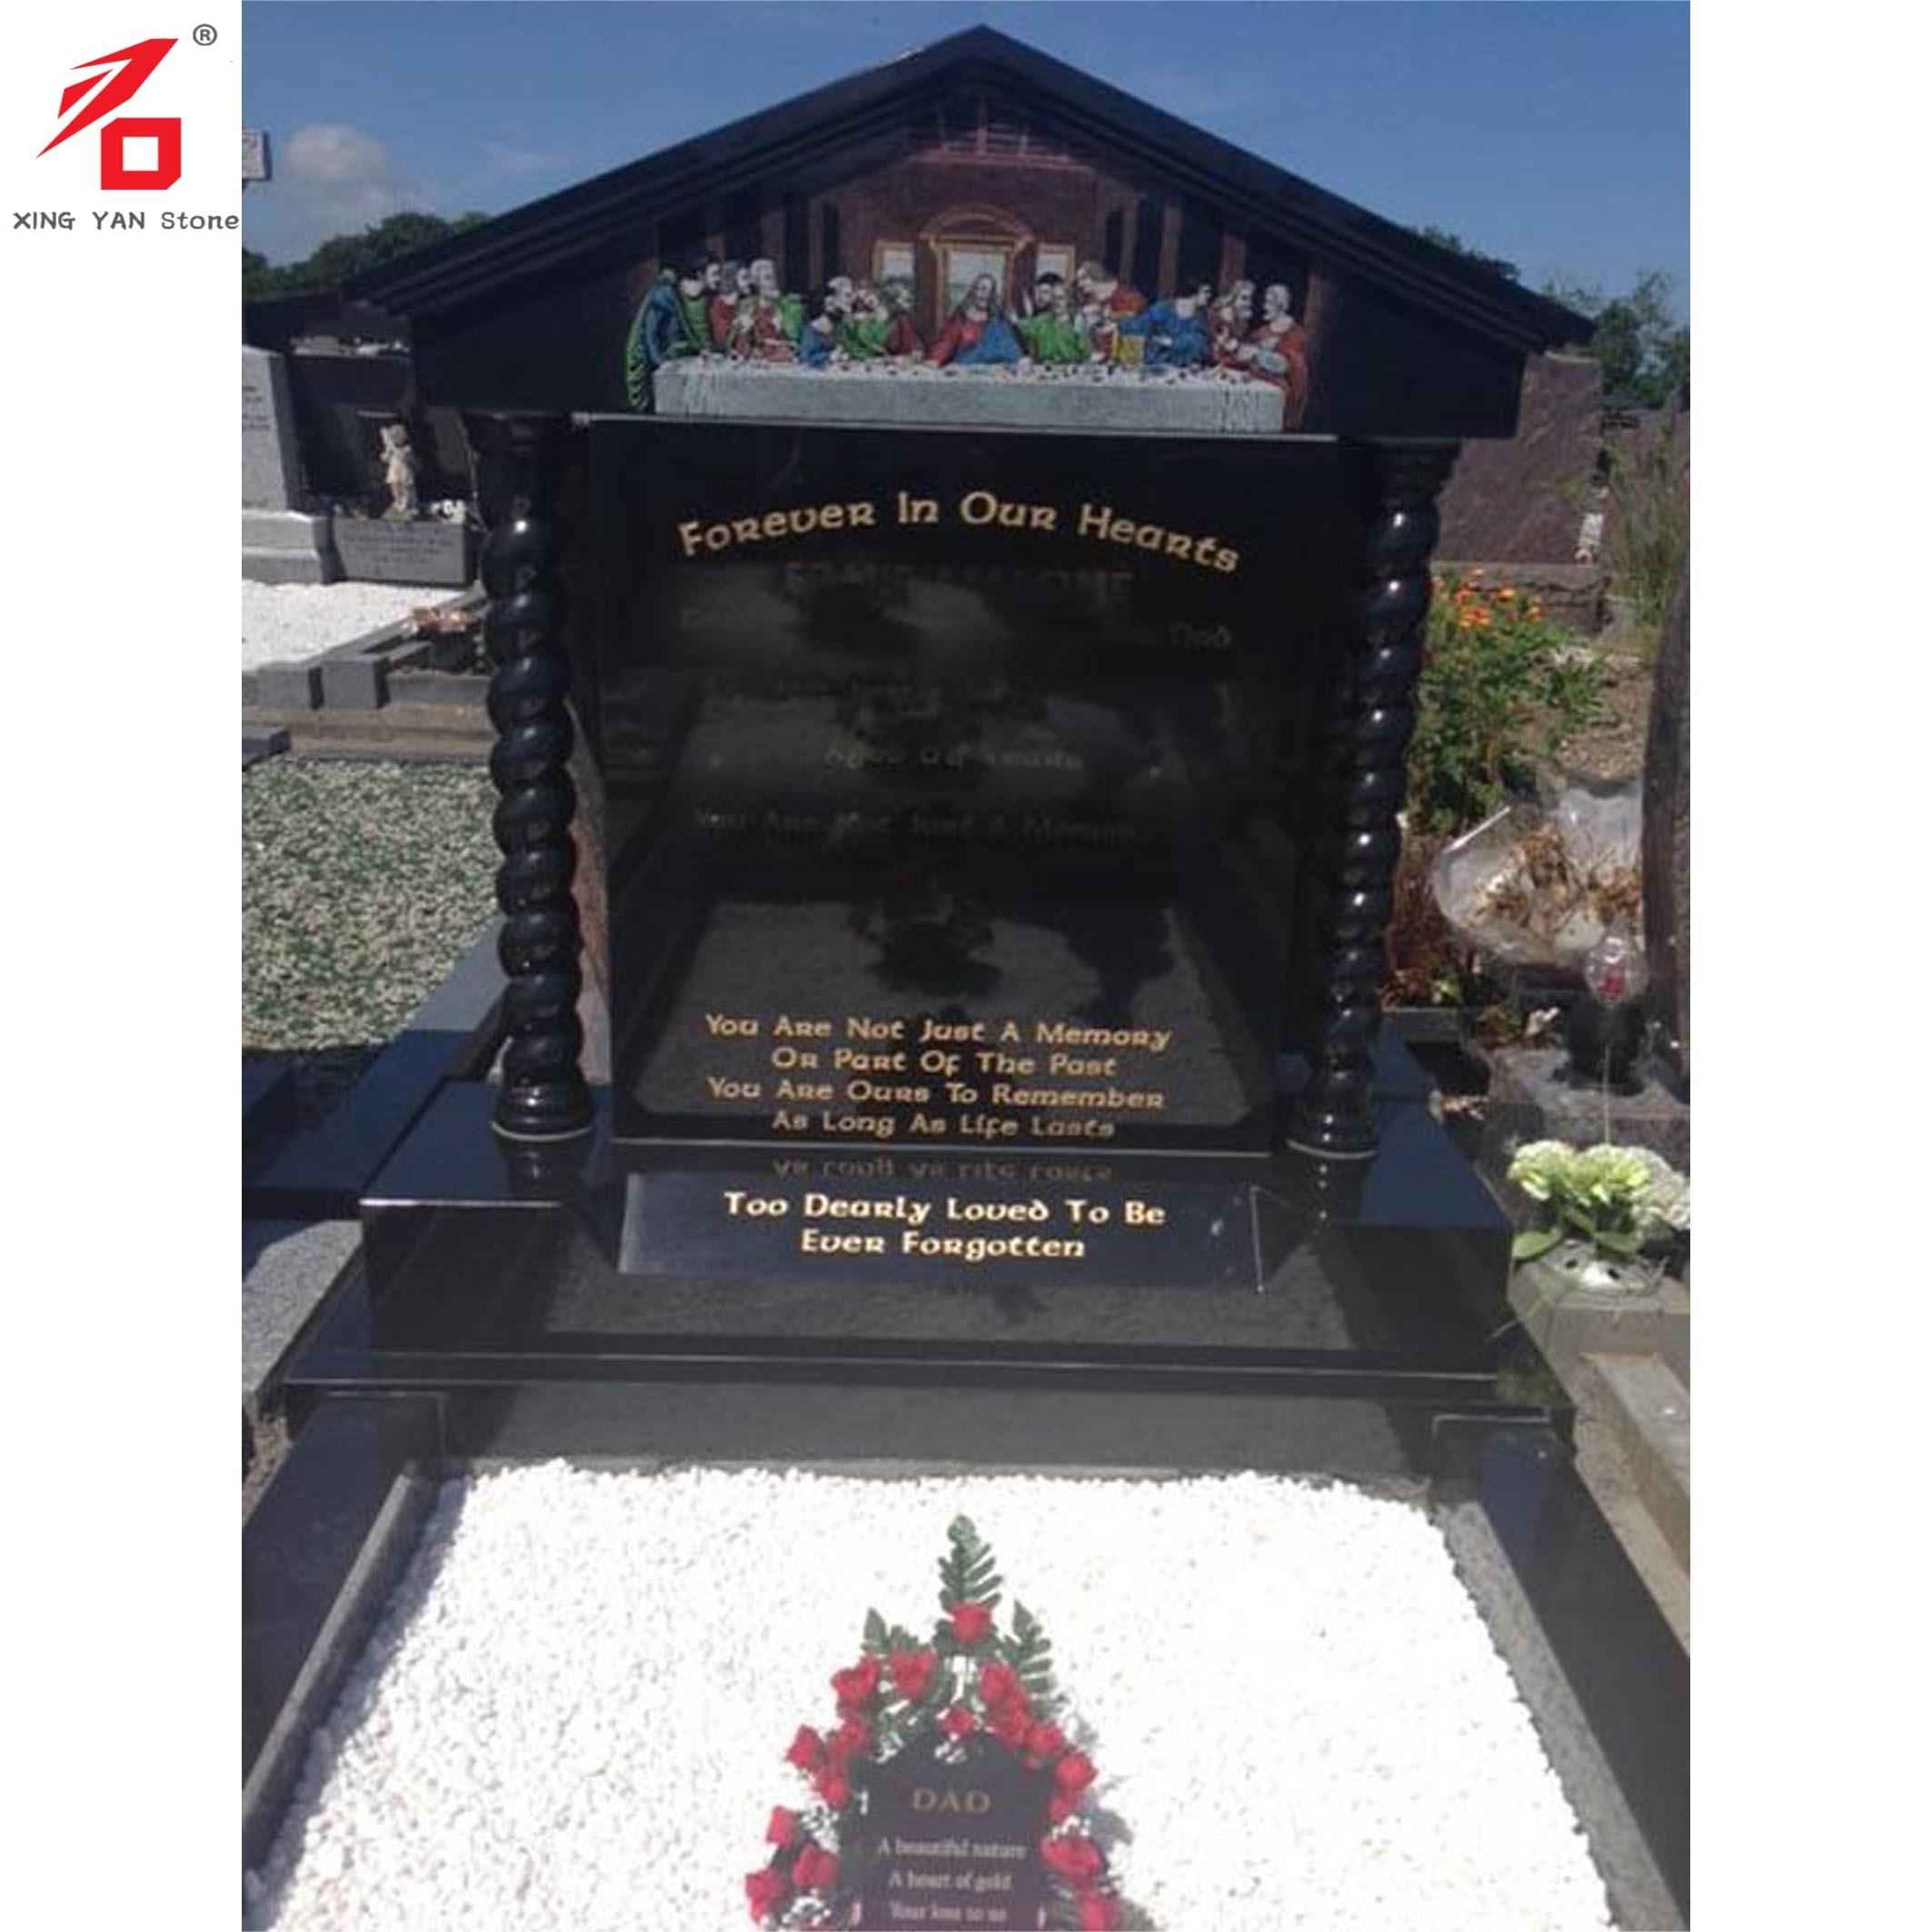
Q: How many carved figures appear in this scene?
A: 13